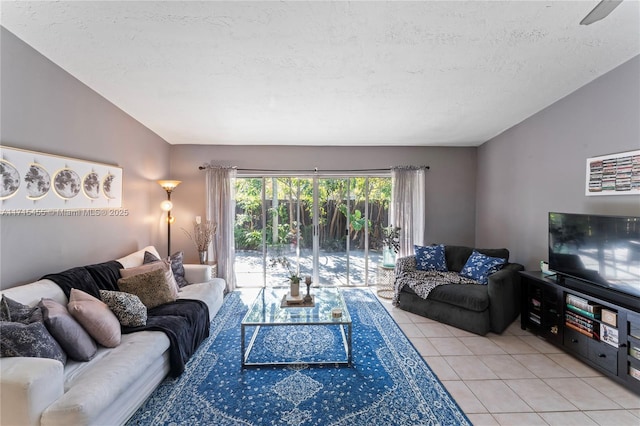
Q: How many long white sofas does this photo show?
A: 1